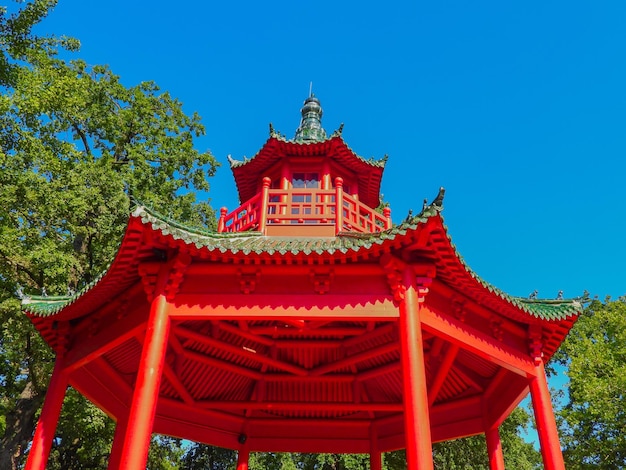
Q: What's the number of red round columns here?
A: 8